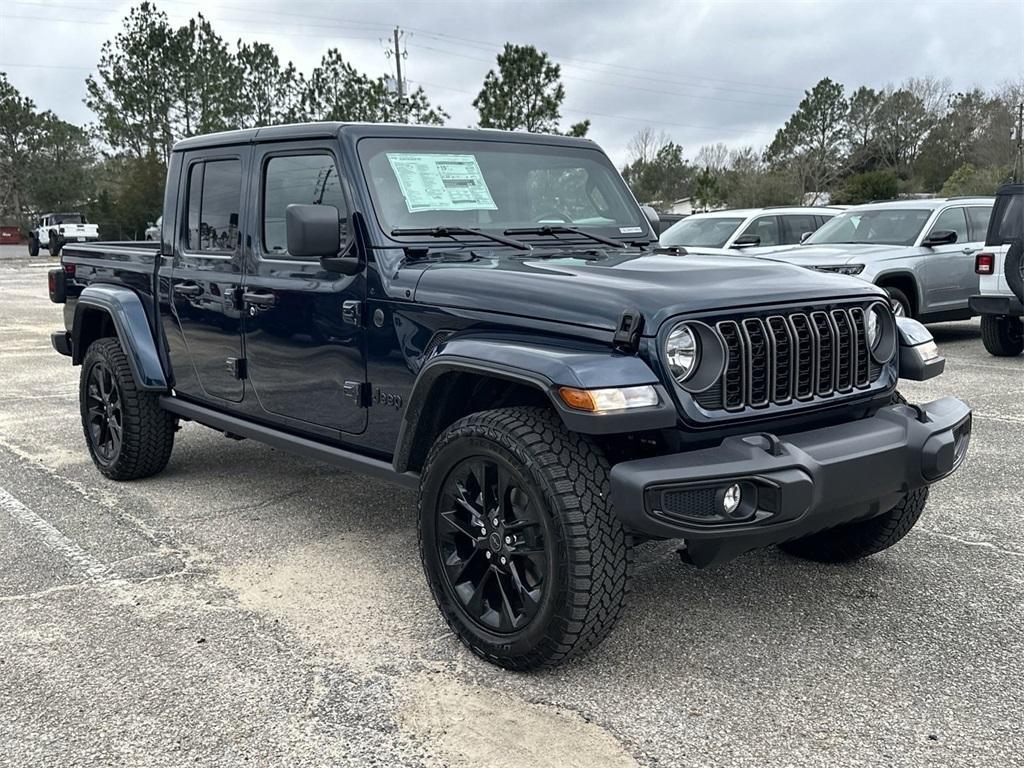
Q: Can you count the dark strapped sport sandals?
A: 0